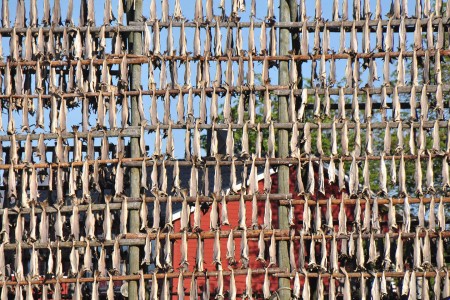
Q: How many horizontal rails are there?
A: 8